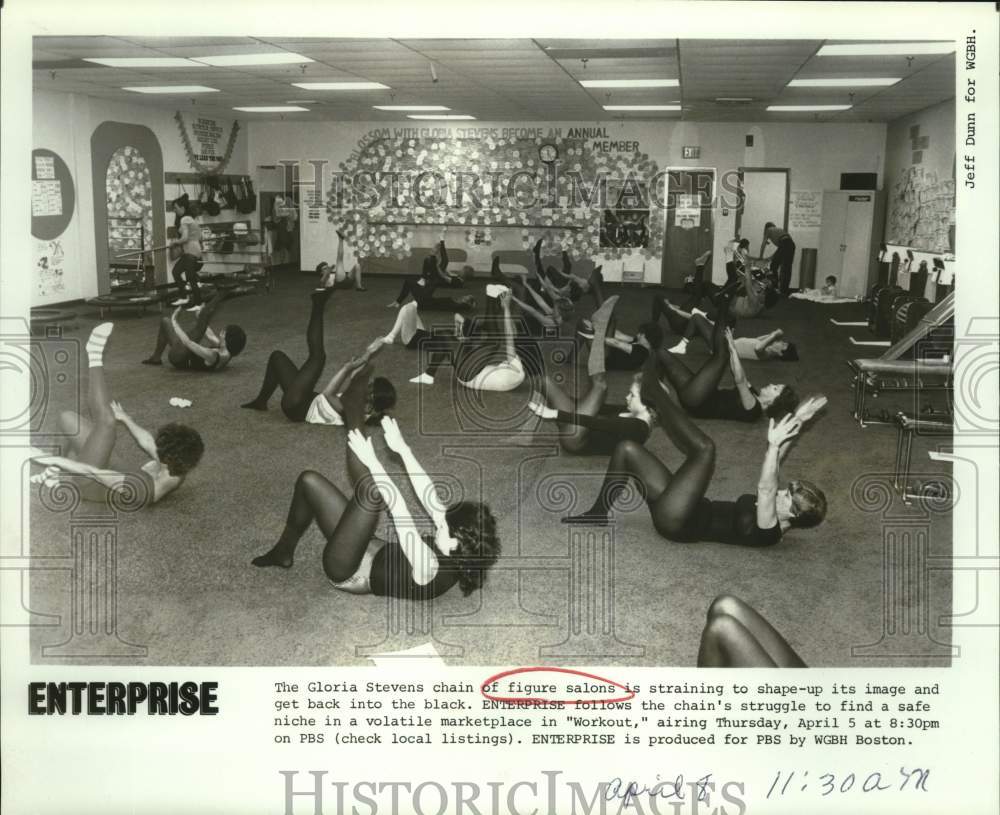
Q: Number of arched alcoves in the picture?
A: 1